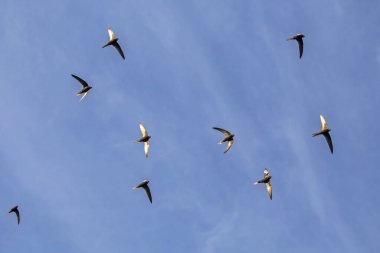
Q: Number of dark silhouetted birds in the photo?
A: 9